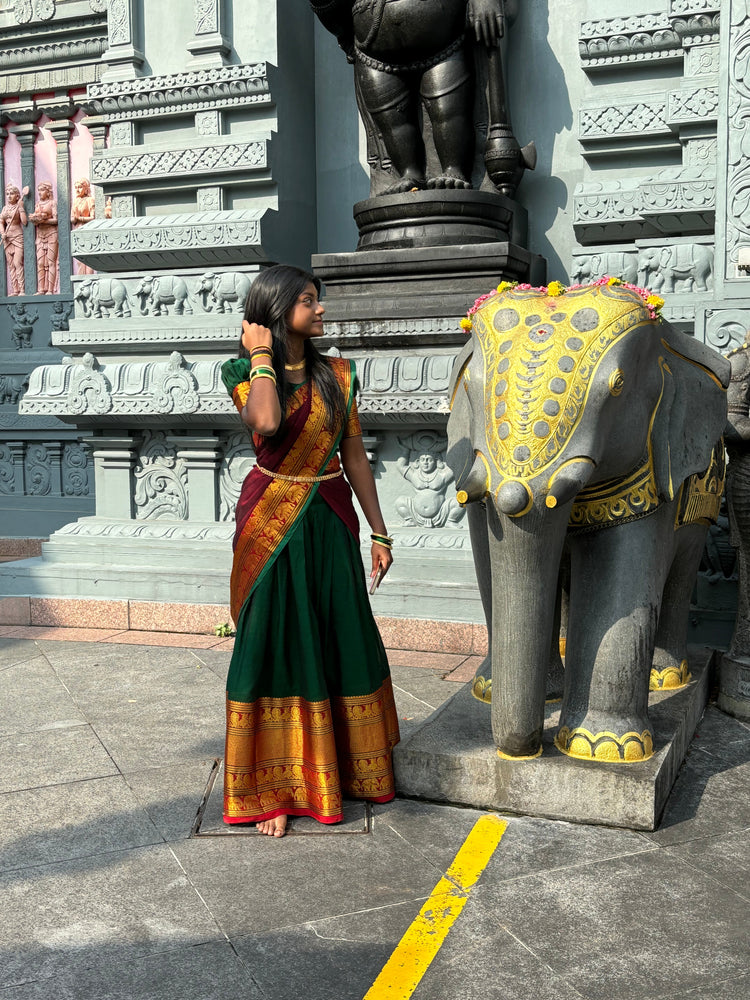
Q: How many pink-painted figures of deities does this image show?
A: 3